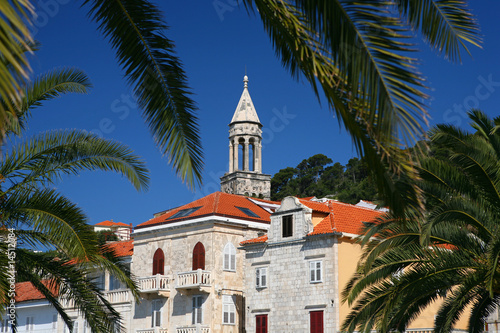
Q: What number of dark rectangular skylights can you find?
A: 2